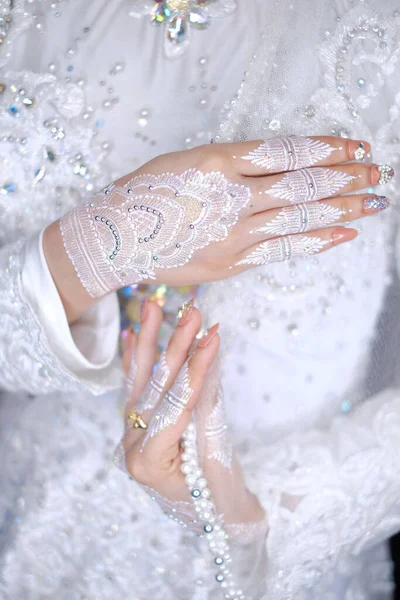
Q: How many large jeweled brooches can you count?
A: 1